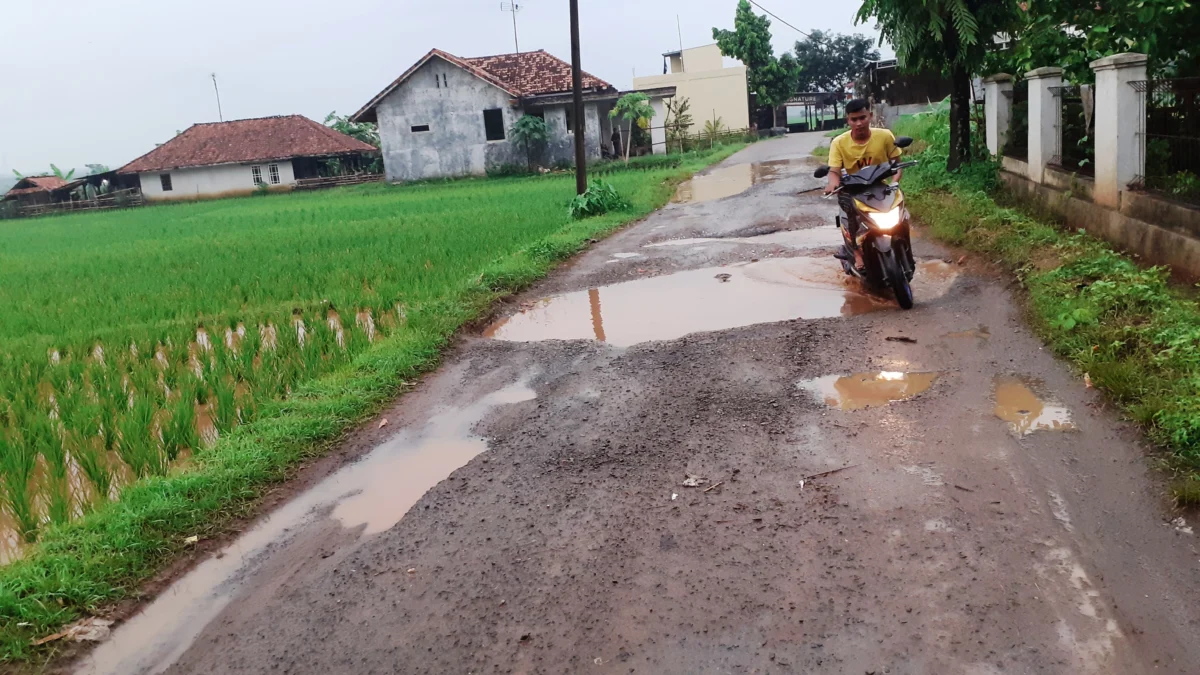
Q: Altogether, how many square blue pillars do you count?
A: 0